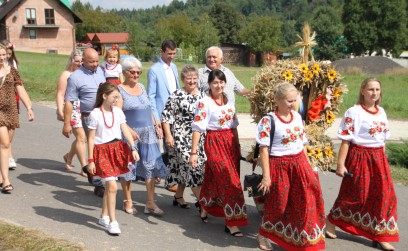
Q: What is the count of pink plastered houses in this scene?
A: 1